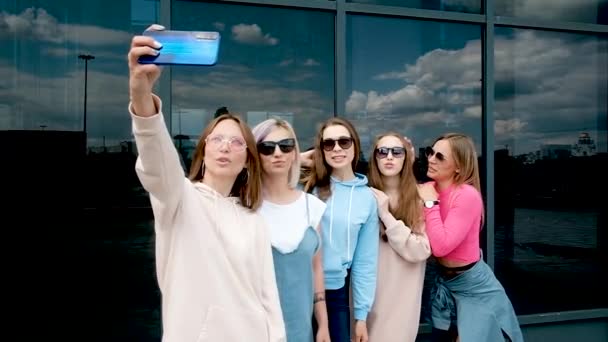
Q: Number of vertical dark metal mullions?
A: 3